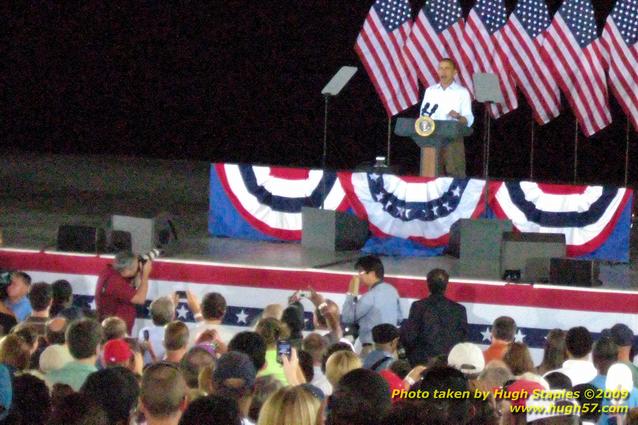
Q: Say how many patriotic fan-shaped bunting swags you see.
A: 3